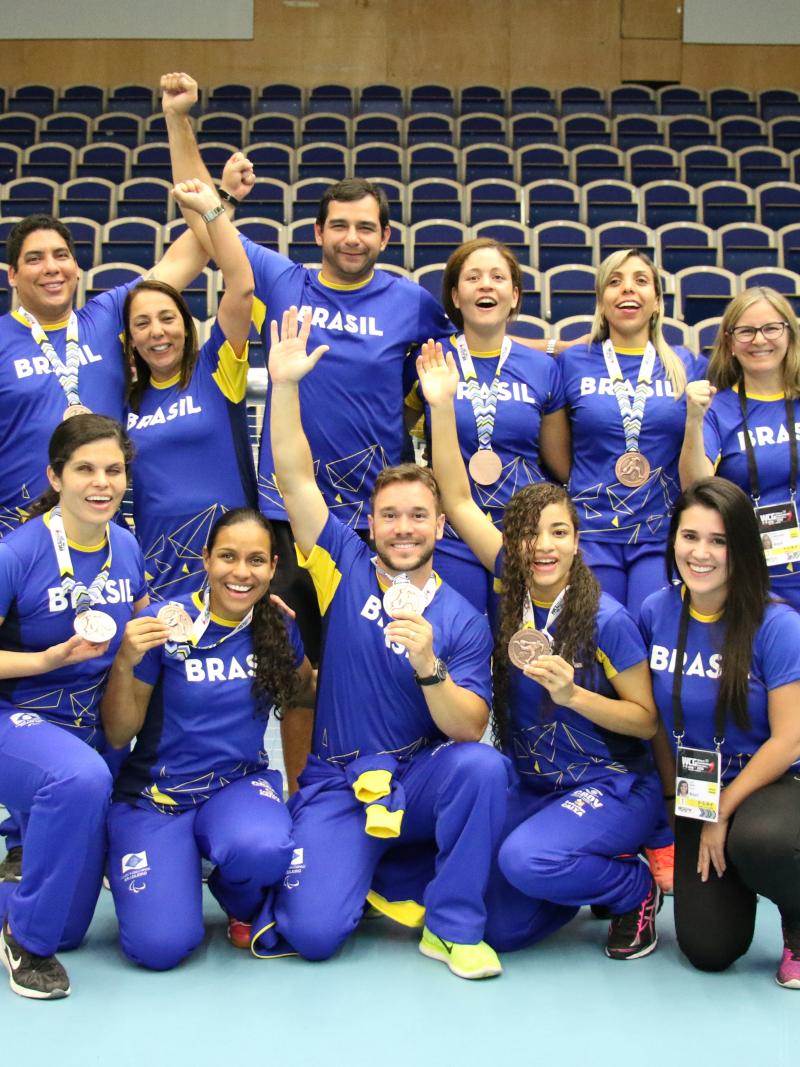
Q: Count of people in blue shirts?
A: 11